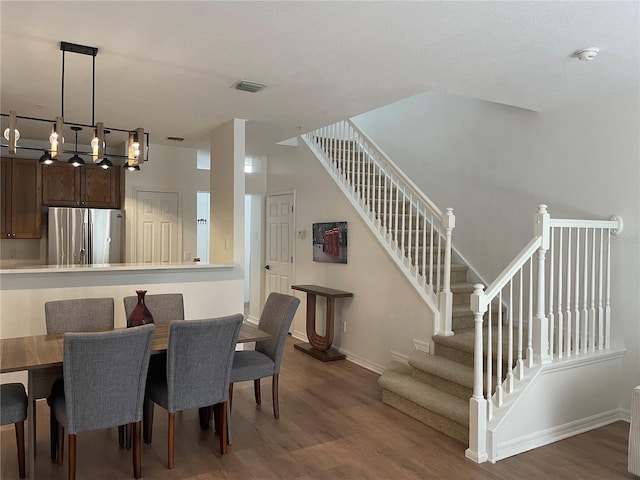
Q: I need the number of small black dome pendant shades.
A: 4